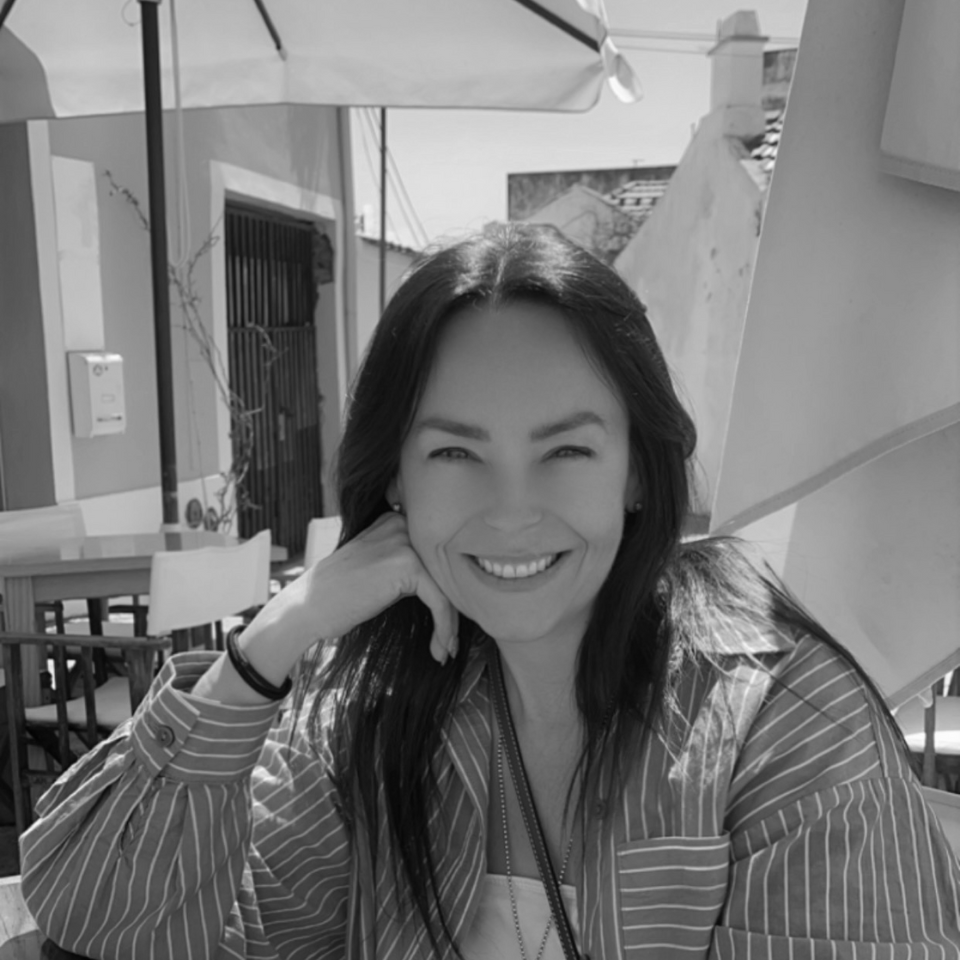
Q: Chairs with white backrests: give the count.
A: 3